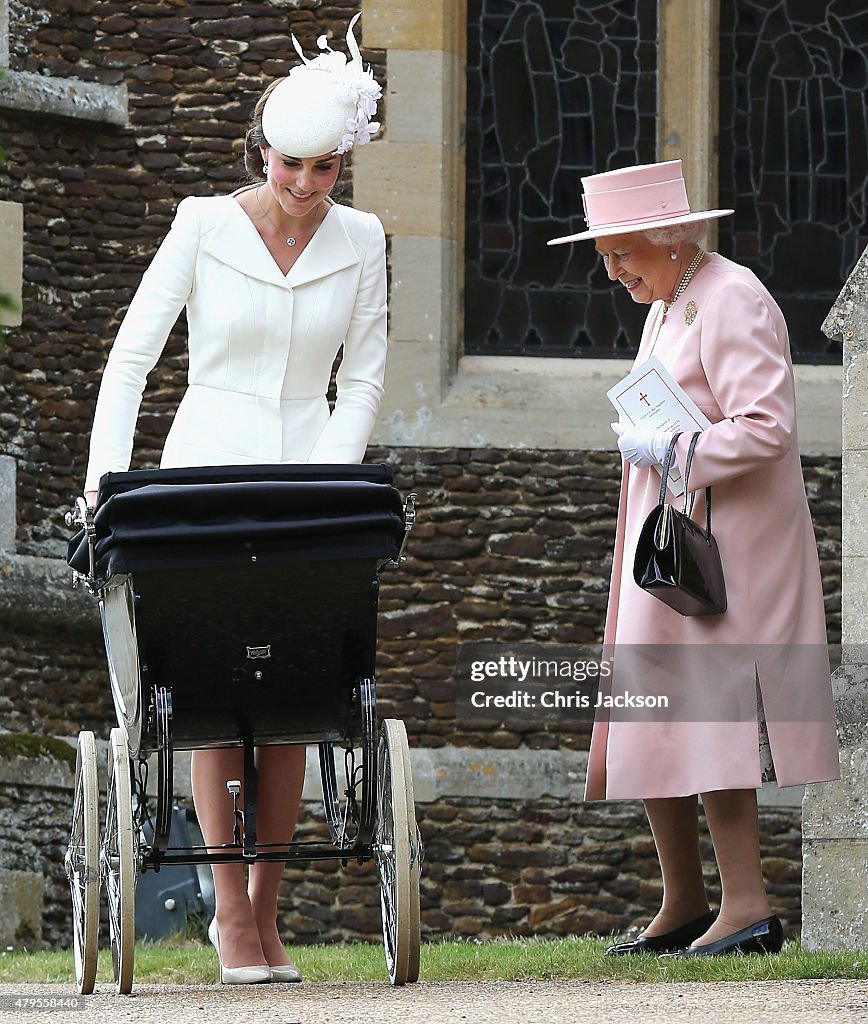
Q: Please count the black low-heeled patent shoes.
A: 2